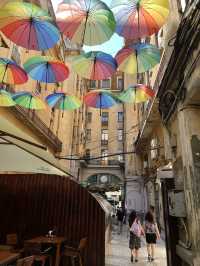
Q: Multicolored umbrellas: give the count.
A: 12